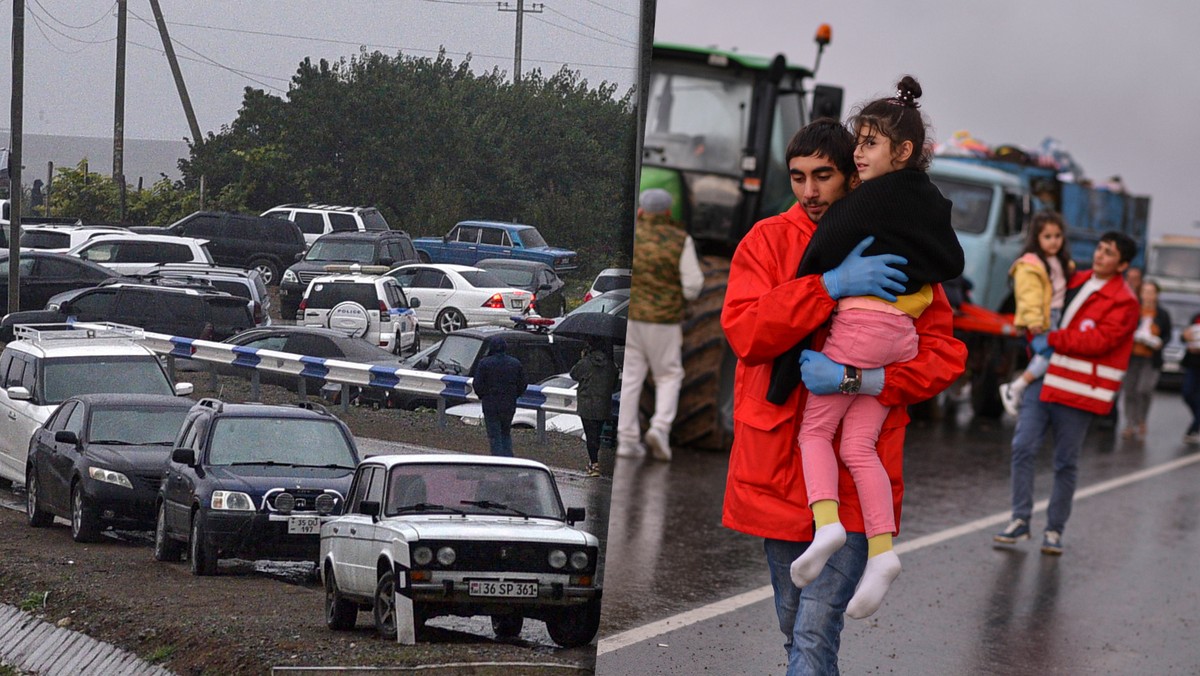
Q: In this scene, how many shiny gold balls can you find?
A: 0